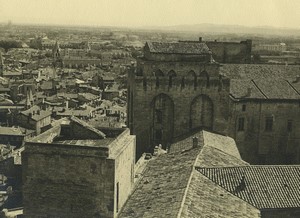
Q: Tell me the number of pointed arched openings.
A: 6